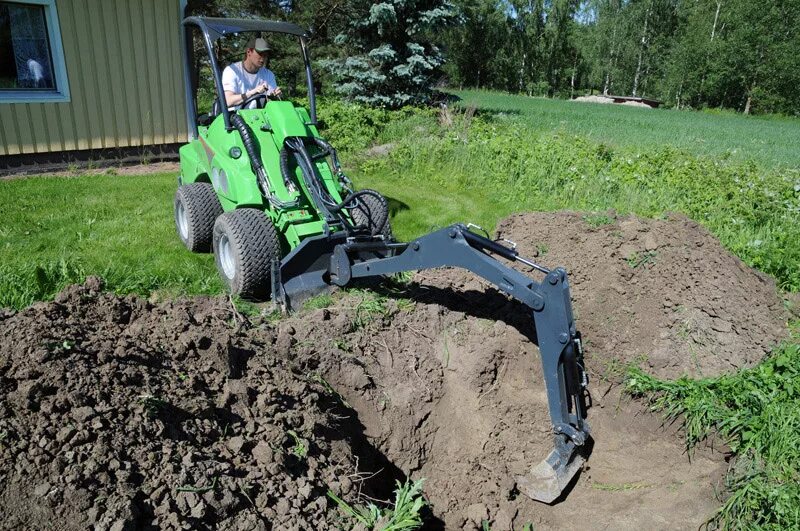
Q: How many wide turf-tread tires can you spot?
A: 3